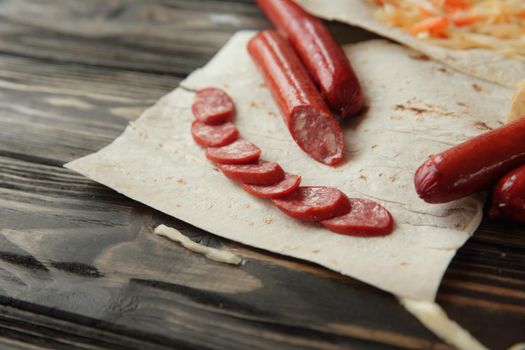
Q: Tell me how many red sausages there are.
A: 4